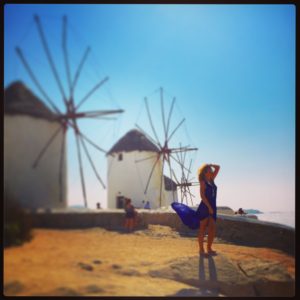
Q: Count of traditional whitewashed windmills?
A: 3